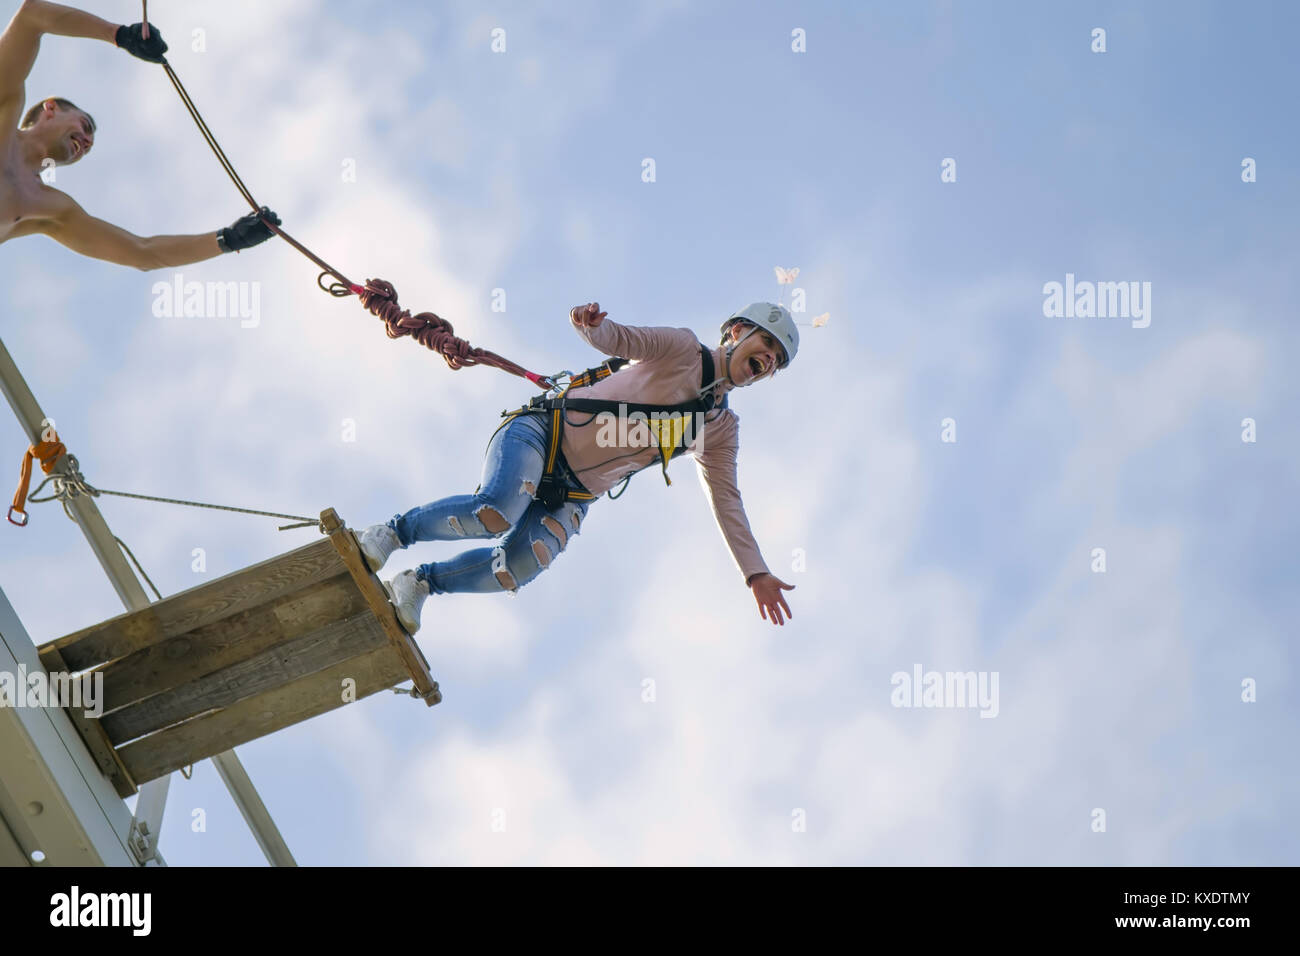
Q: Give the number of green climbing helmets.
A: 0